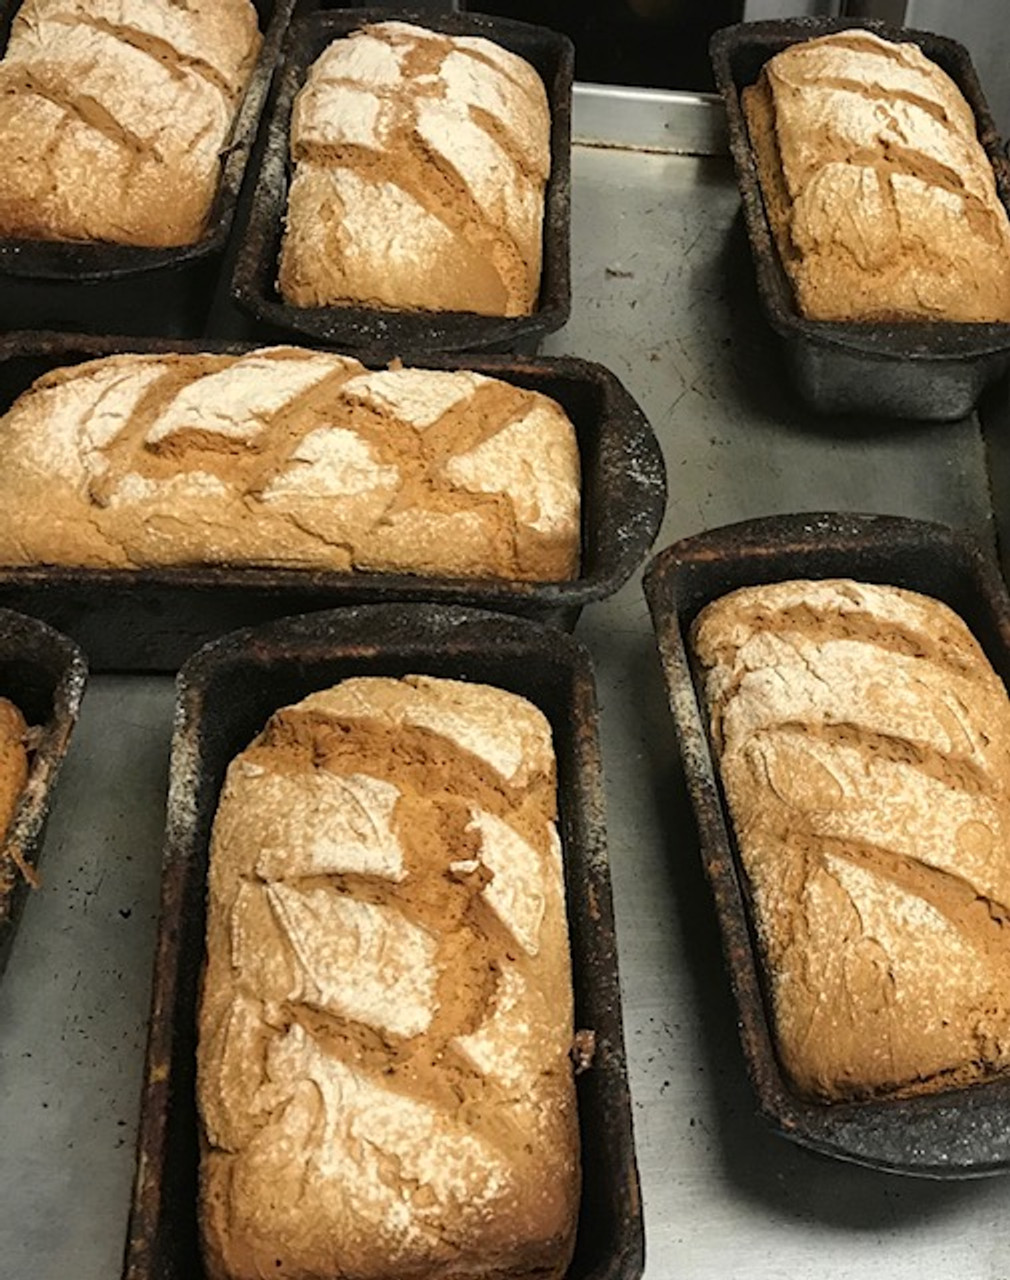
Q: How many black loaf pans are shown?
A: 7